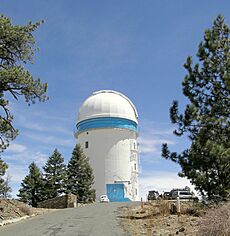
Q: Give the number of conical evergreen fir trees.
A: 3